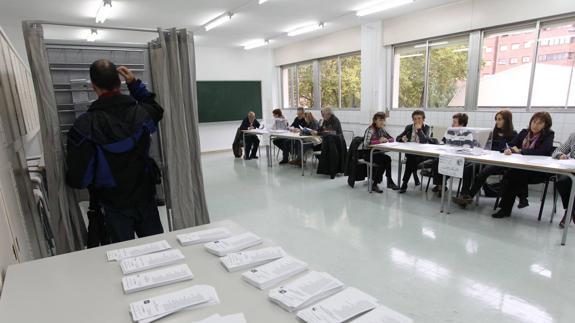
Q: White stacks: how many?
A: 12